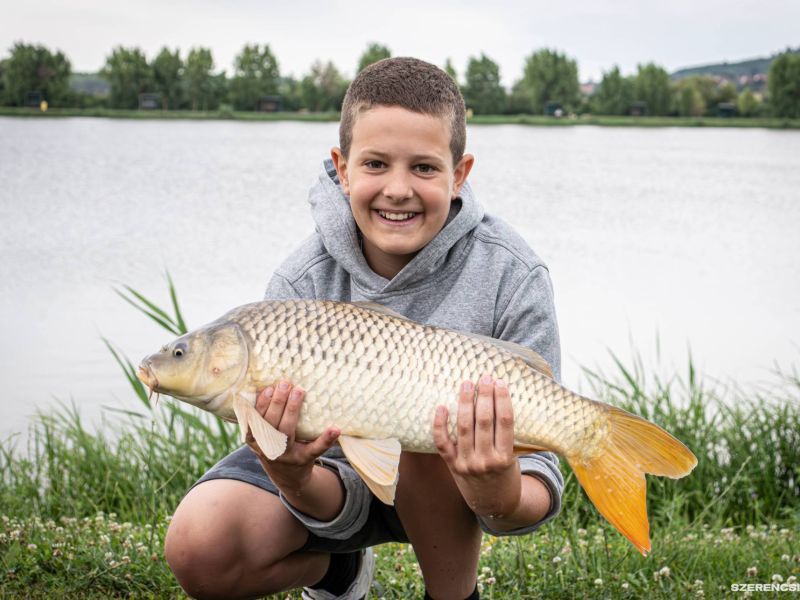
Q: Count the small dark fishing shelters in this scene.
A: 6